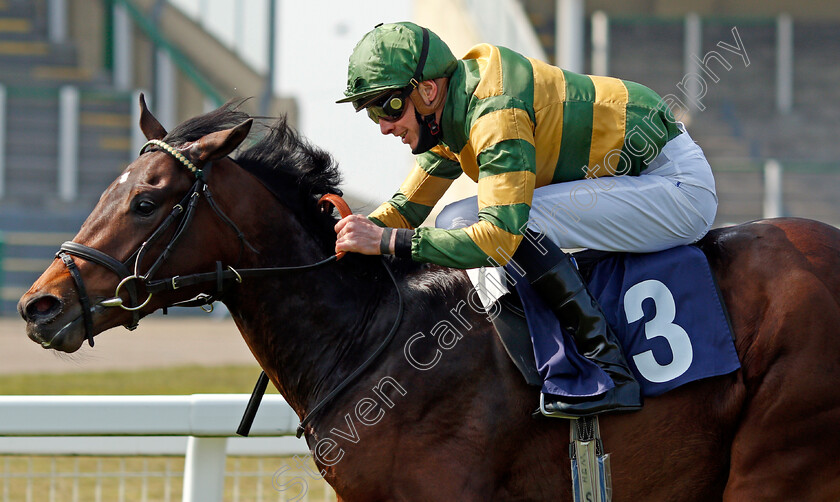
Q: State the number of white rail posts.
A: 1